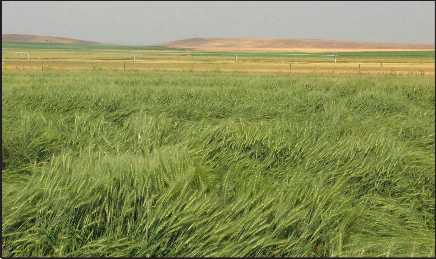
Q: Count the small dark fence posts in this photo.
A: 5